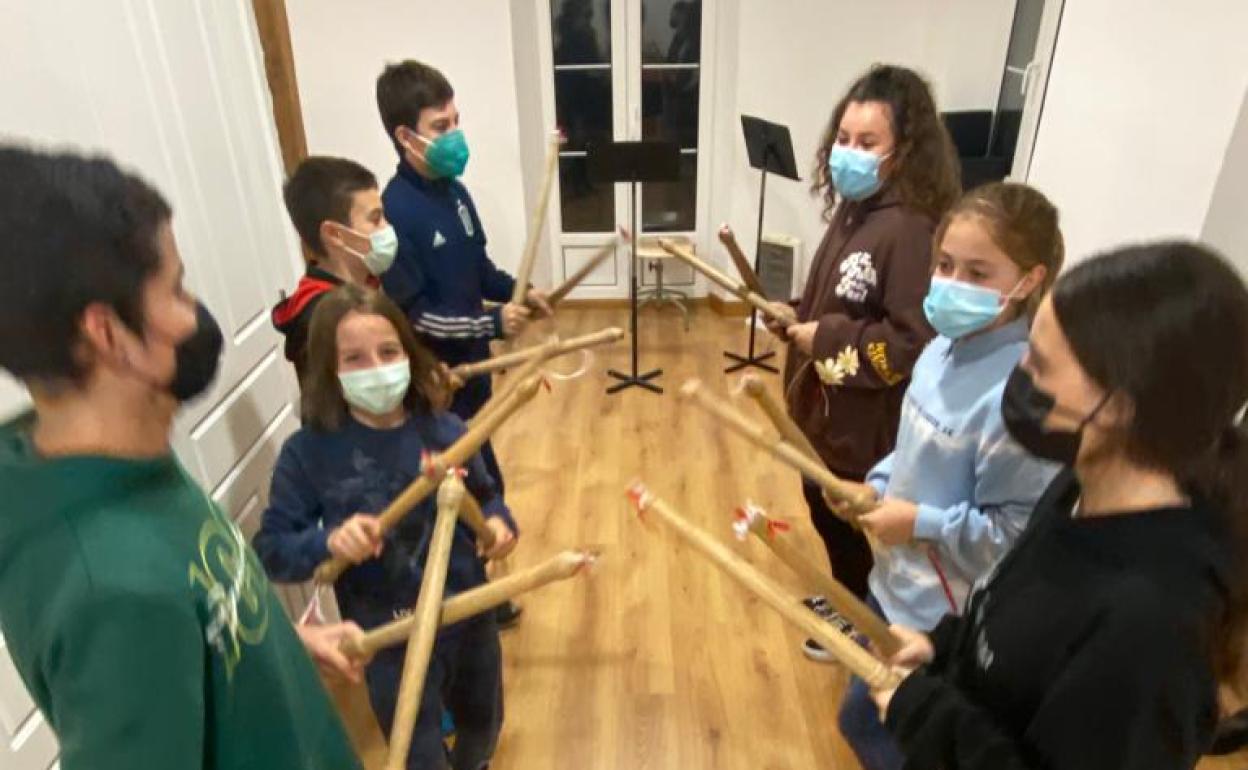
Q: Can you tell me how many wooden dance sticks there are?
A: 14